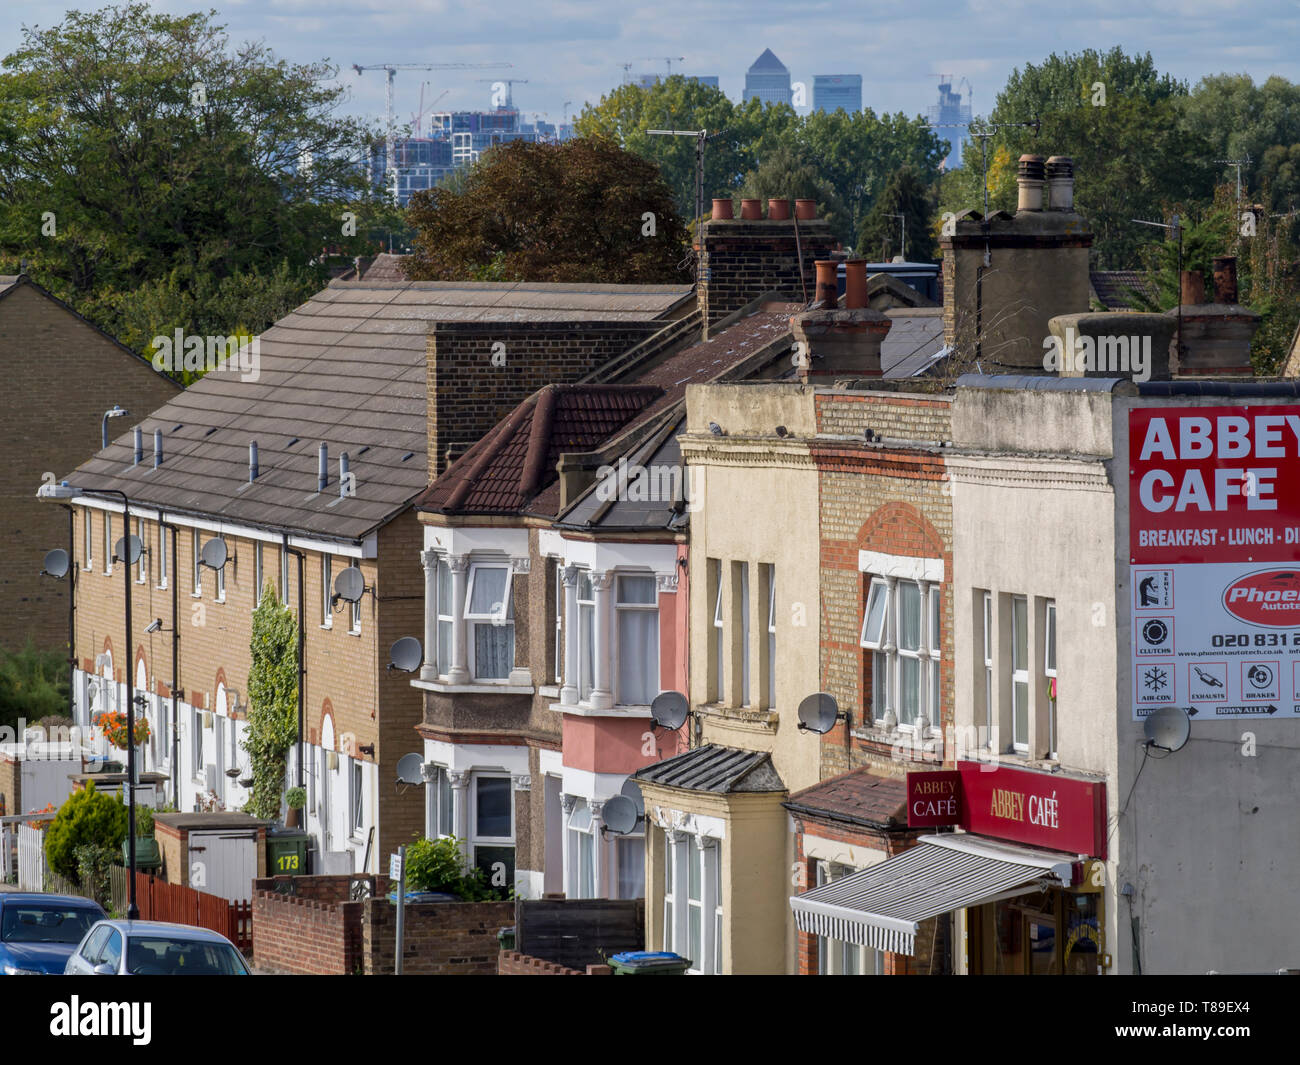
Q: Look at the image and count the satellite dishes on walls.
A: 11